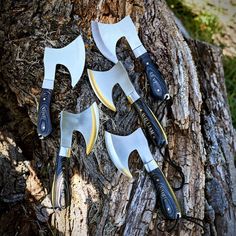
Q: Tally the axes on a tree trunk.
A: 5